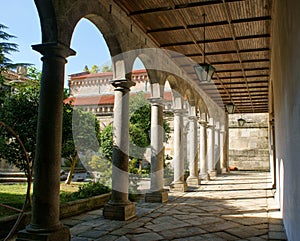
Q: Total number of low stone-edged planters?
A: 1